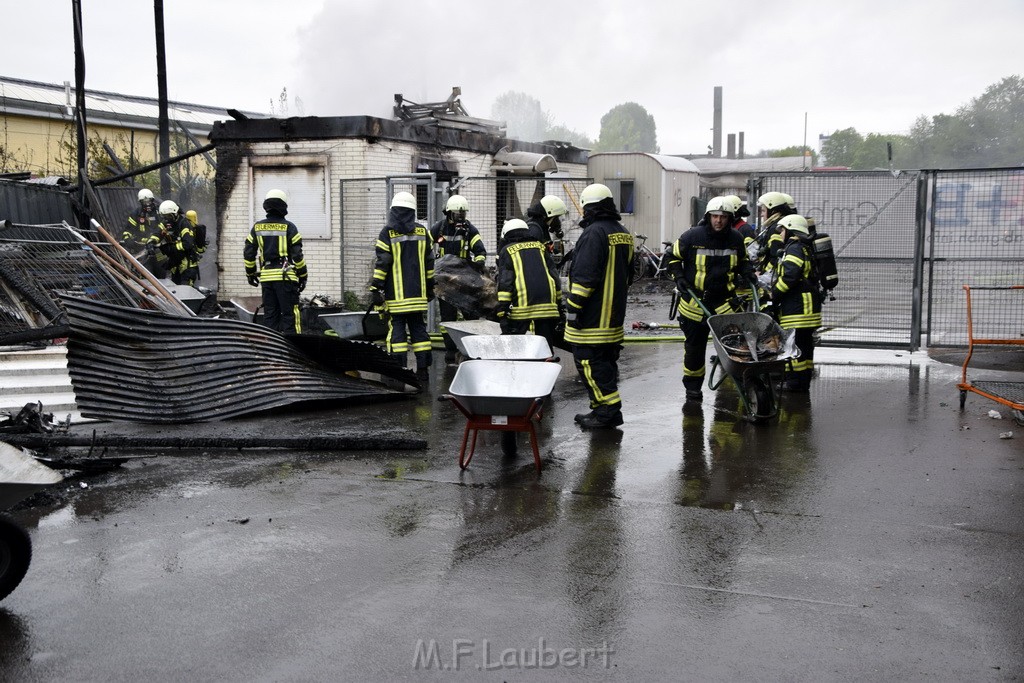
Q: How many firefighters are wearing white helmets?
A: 13